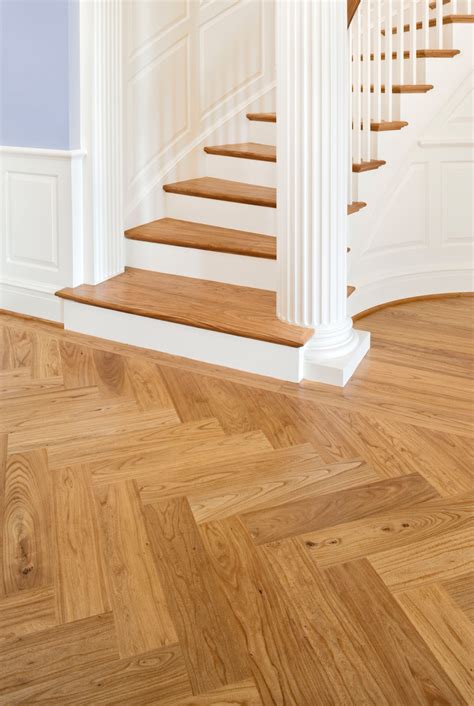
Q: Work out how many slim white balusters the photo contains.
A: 11